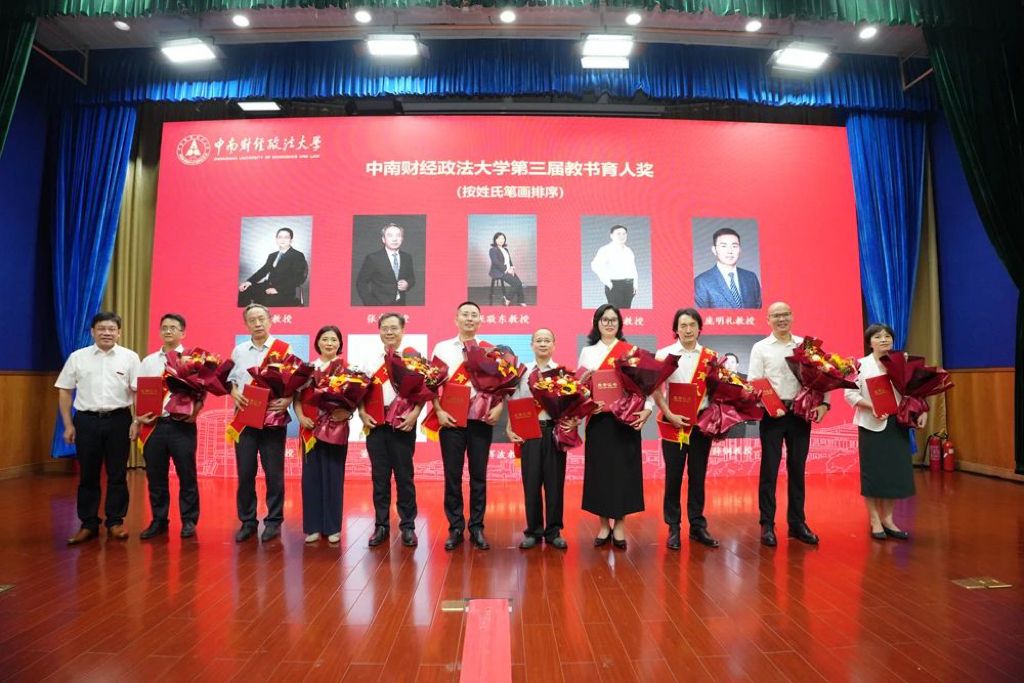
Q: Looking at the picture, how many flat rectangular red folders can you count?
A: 10